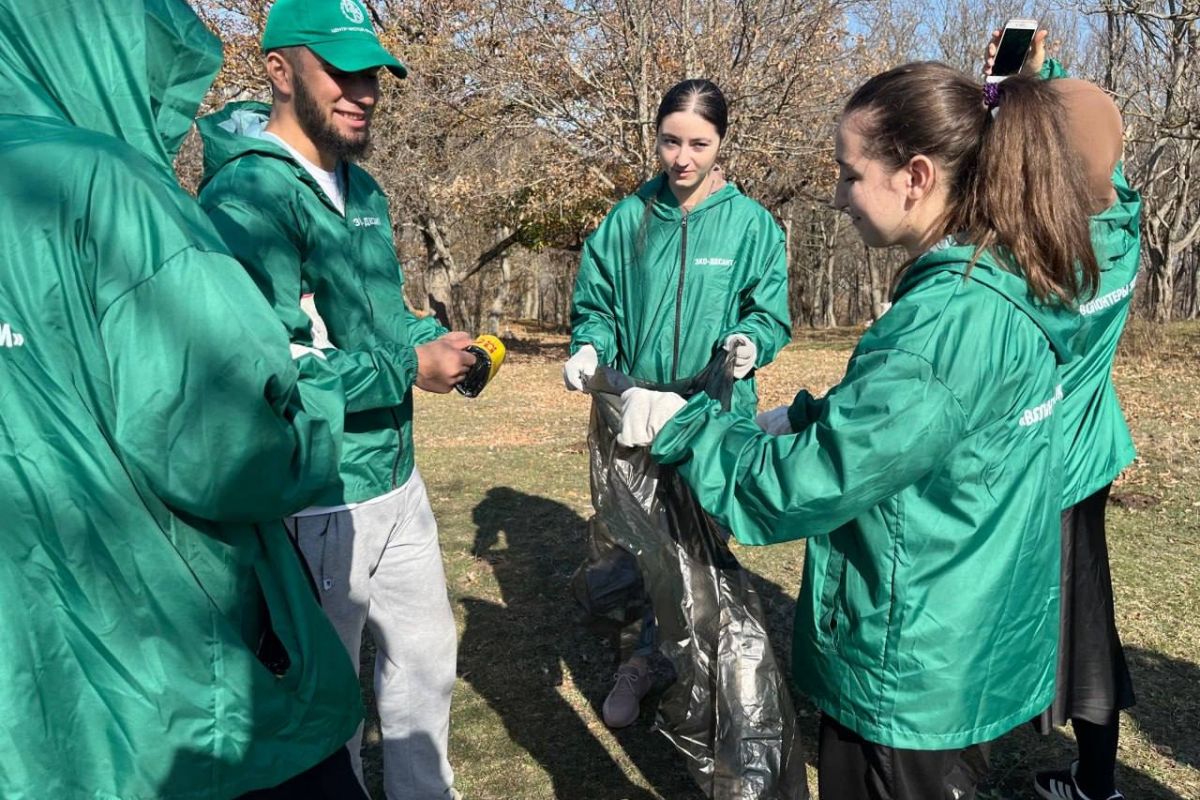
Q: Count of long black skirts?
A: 1